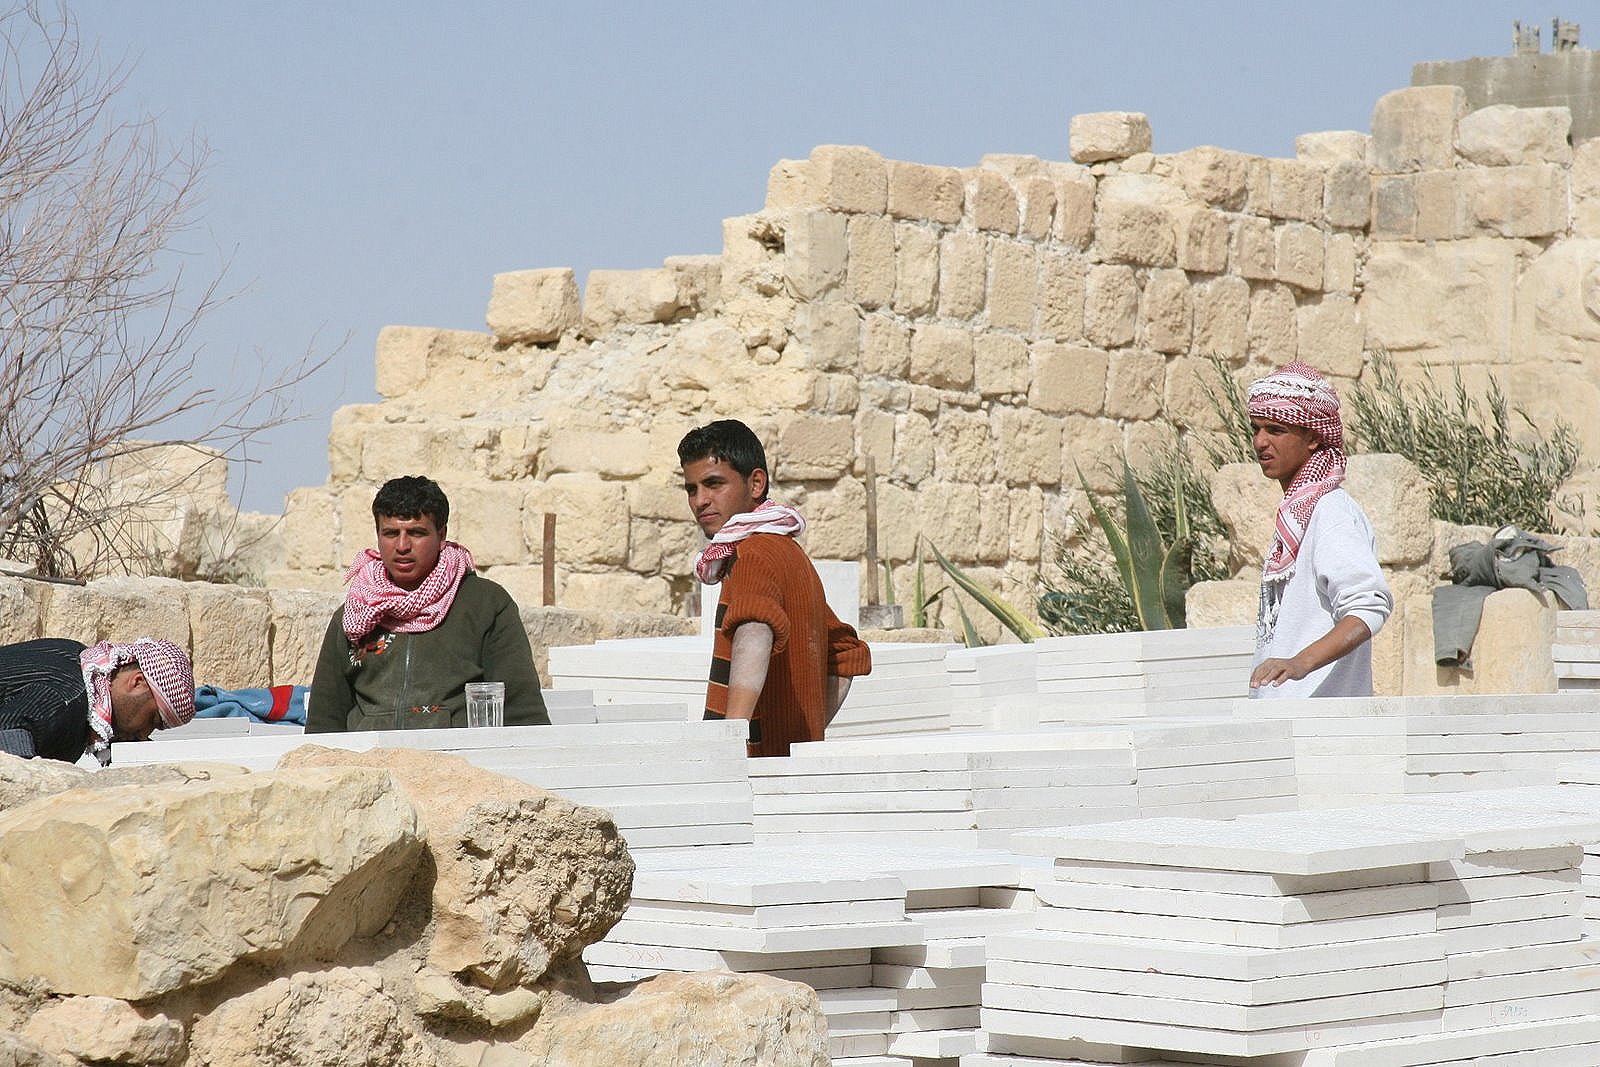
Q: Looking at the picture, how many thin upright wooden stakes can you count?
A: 2